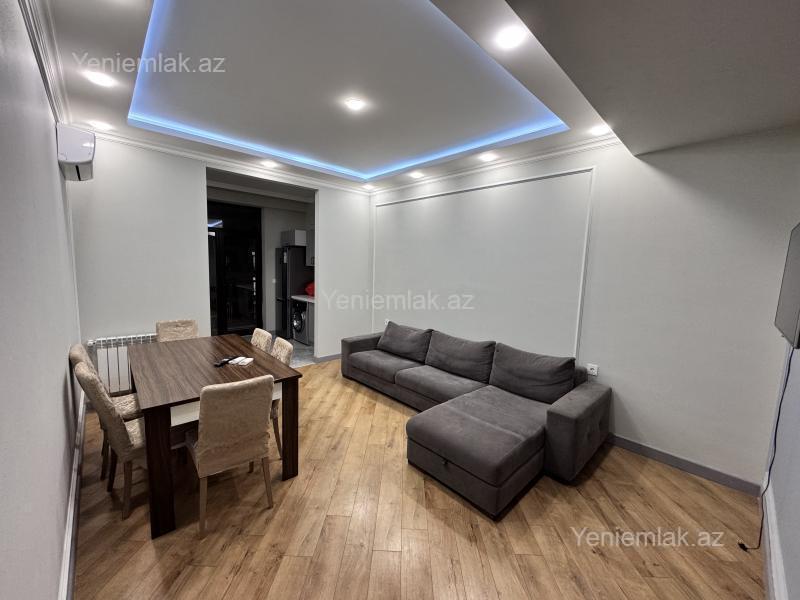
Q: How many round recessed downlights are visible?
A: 9